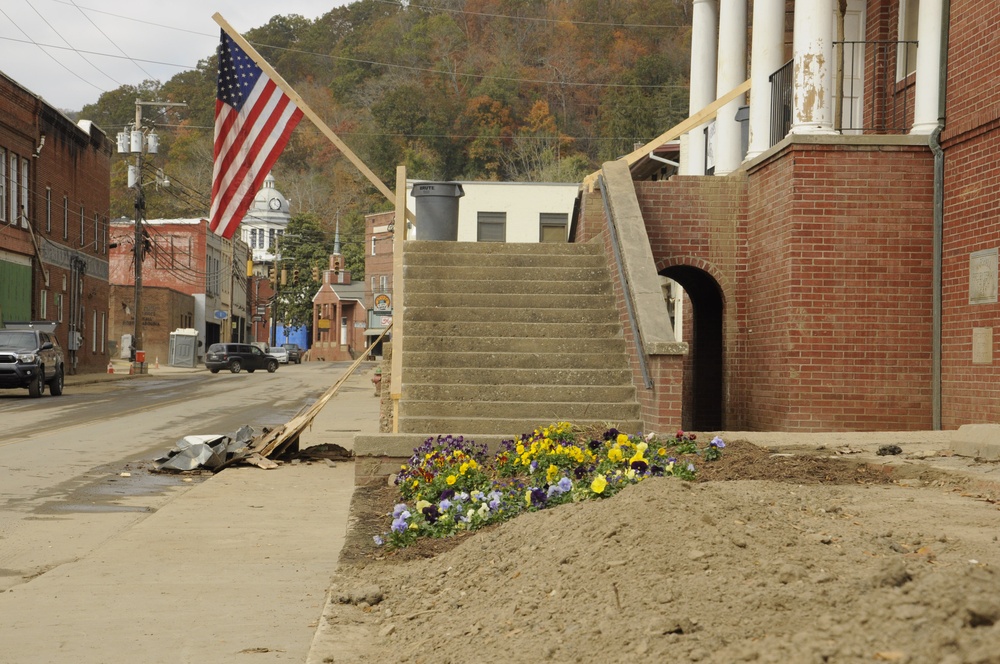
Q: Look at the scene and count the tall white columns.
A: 5